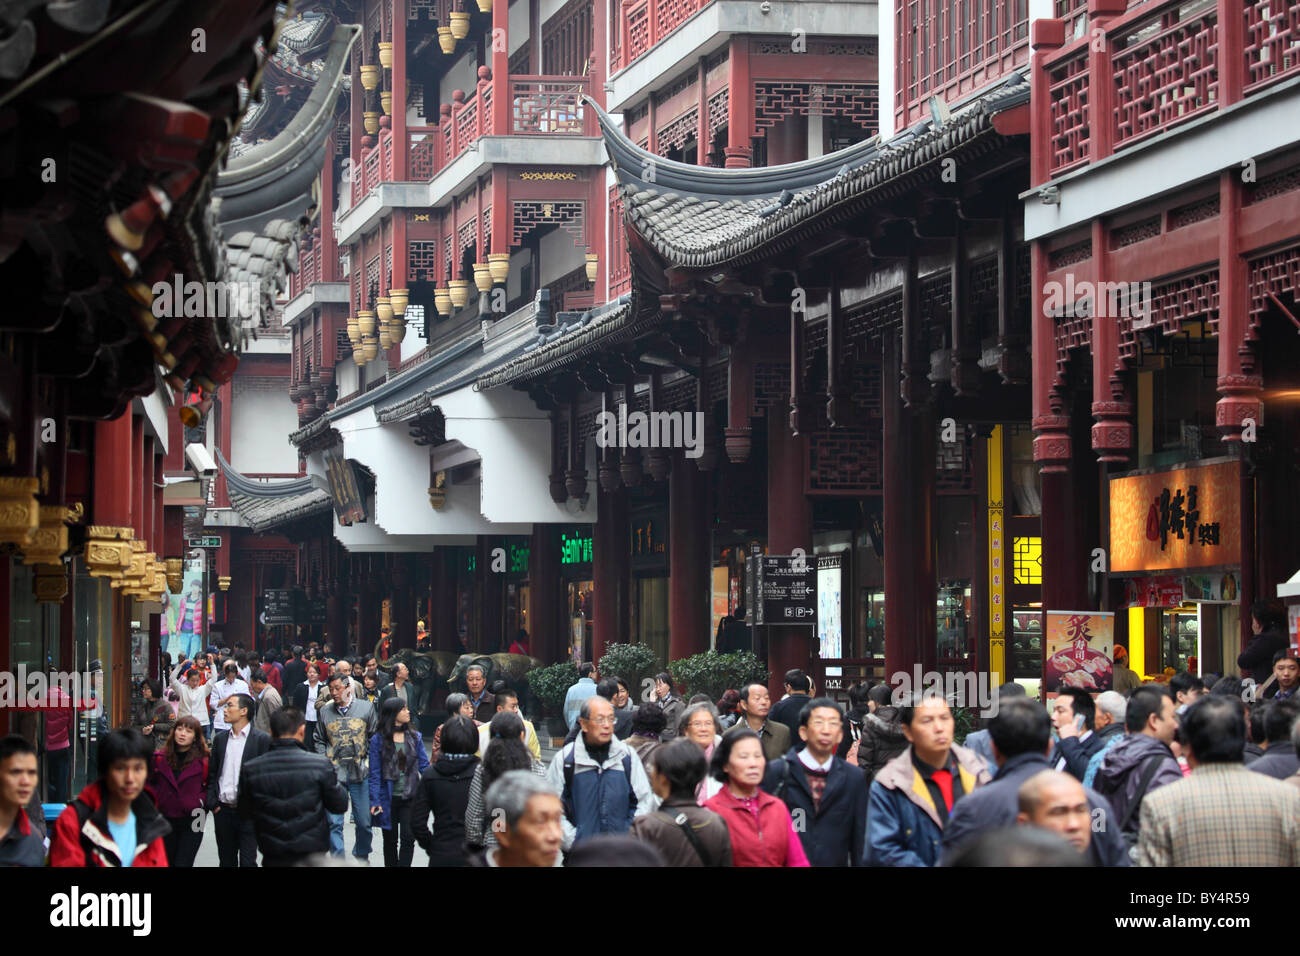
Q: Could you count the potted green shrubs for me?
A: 3